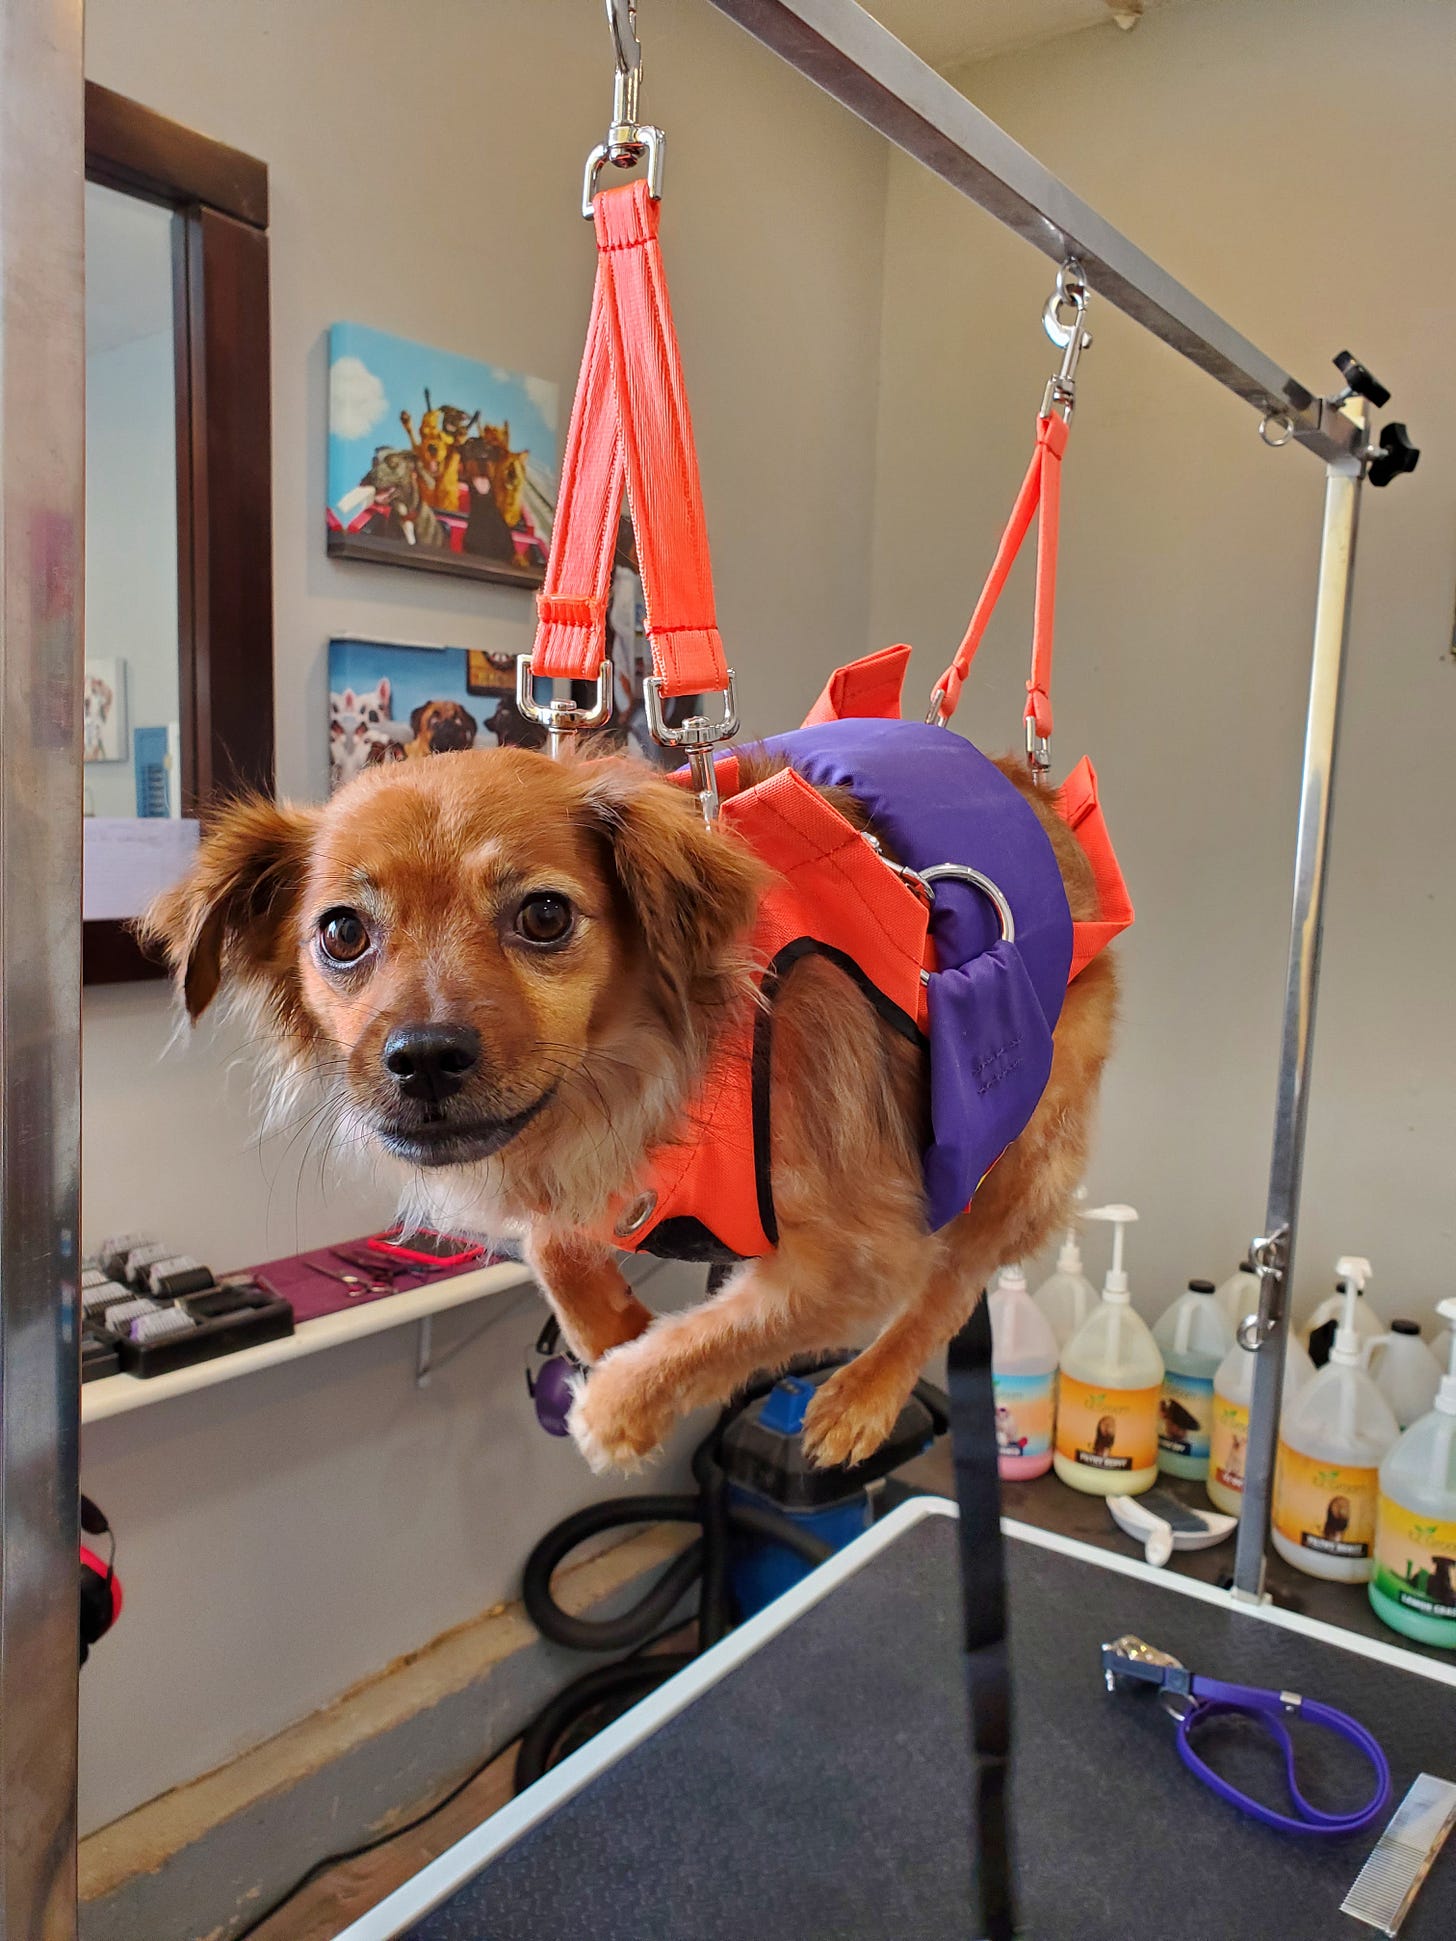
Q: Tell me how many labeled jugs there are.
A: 6